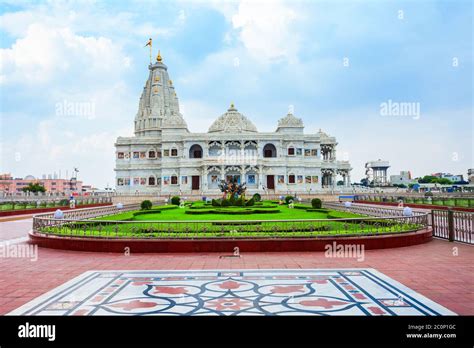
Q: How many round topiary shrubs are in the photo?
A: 5